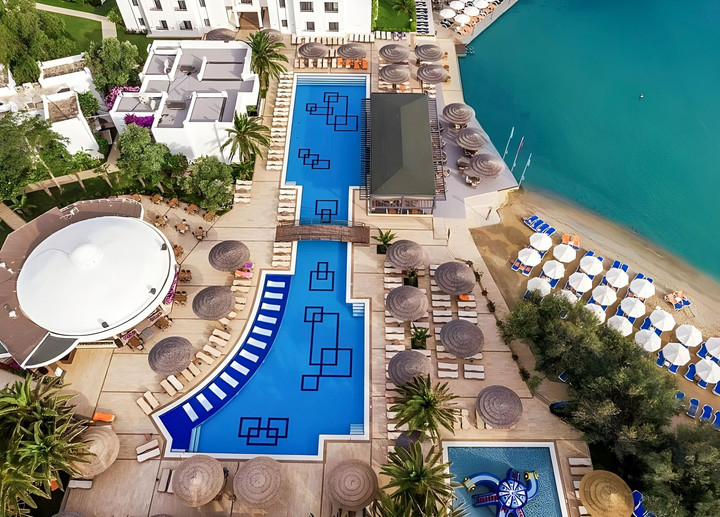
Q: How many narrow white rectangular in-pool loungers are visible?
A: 12